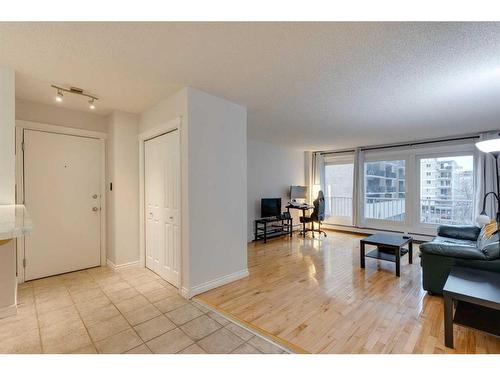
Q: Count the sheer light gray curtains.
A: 3